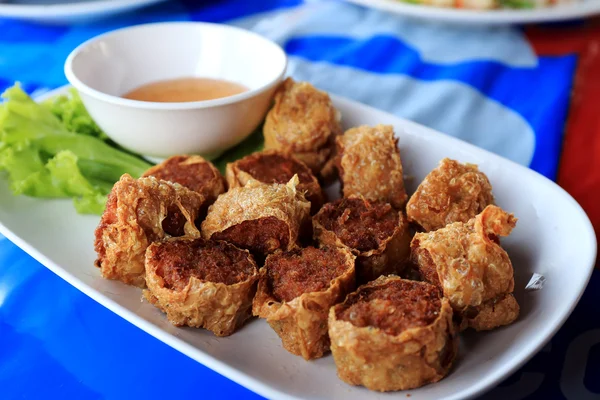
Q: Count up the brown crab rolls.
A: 12